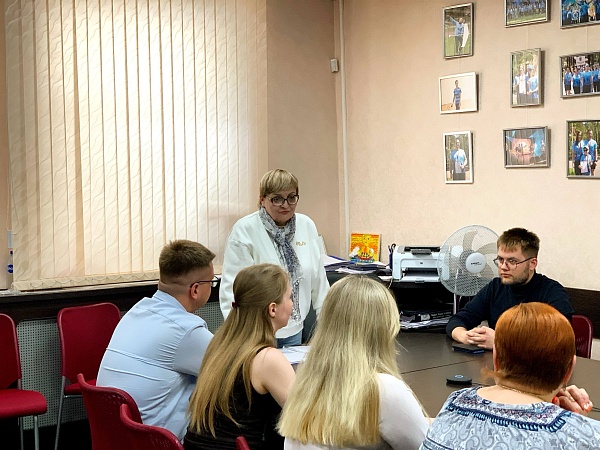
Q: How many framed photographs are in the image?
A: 9